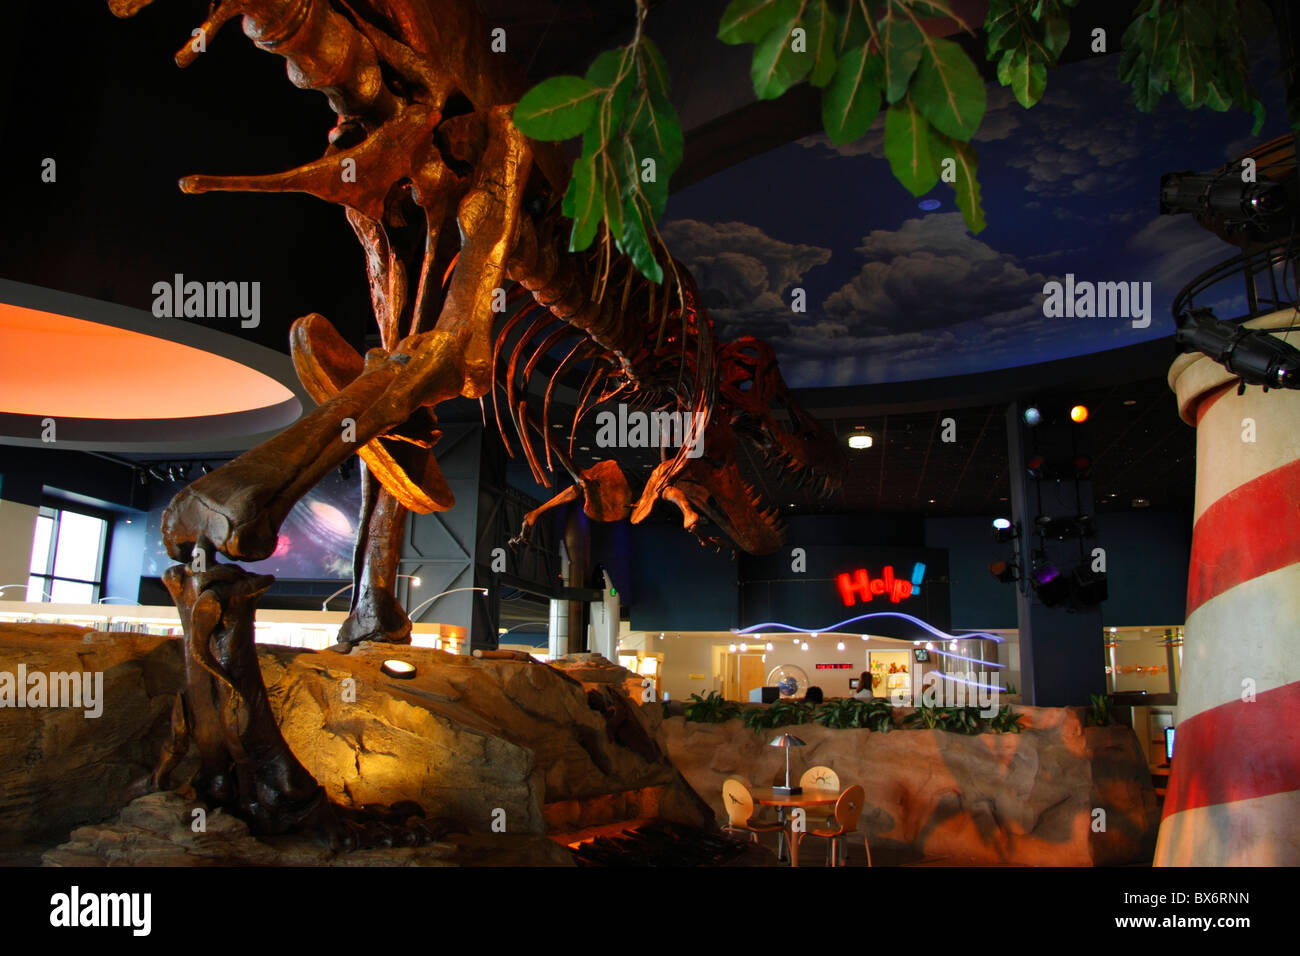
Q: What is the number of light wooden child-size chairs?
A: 3